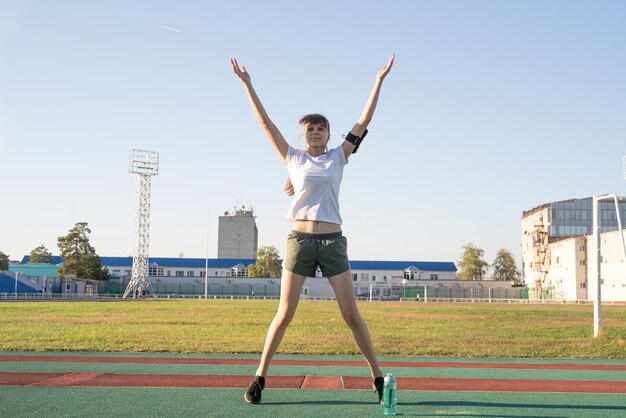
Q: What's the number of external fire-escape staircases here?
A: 1